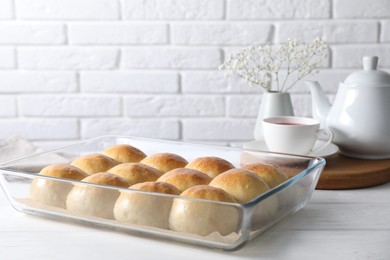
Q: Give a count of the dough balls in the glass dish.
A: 12